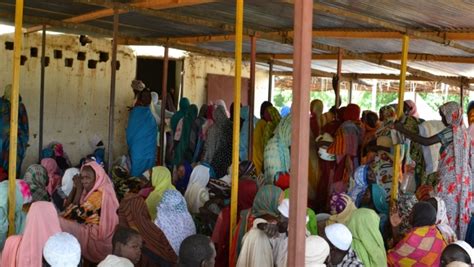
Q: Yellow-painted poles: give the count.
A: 3